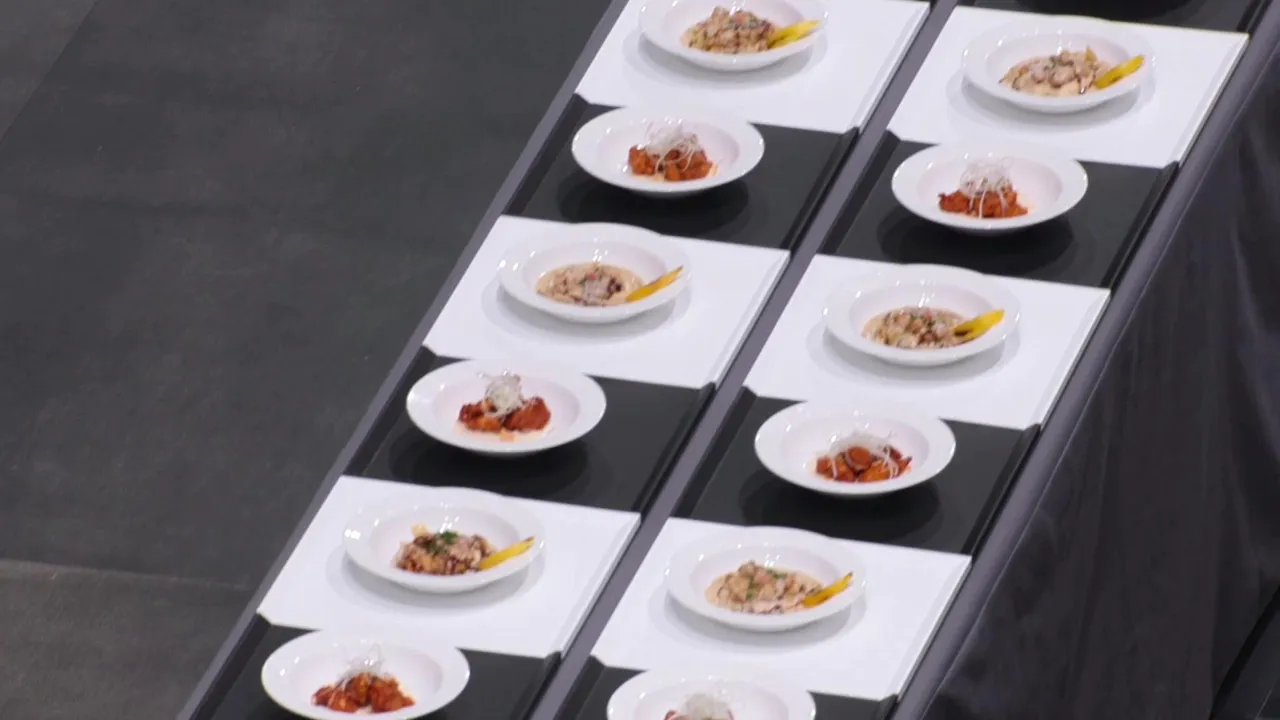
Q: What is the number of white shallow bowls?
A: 12